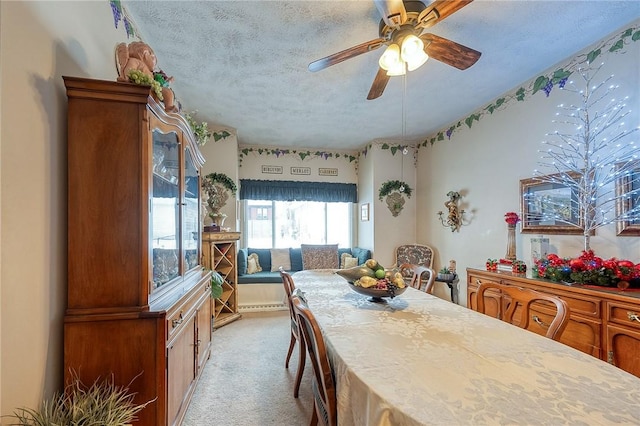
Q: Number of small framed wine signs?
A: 3